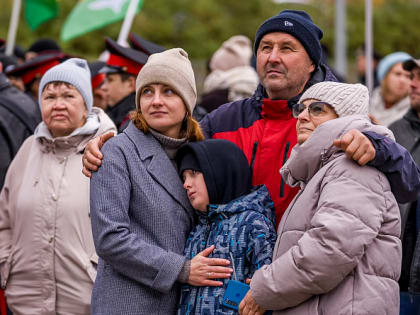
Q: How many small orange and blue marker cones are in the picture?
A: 0